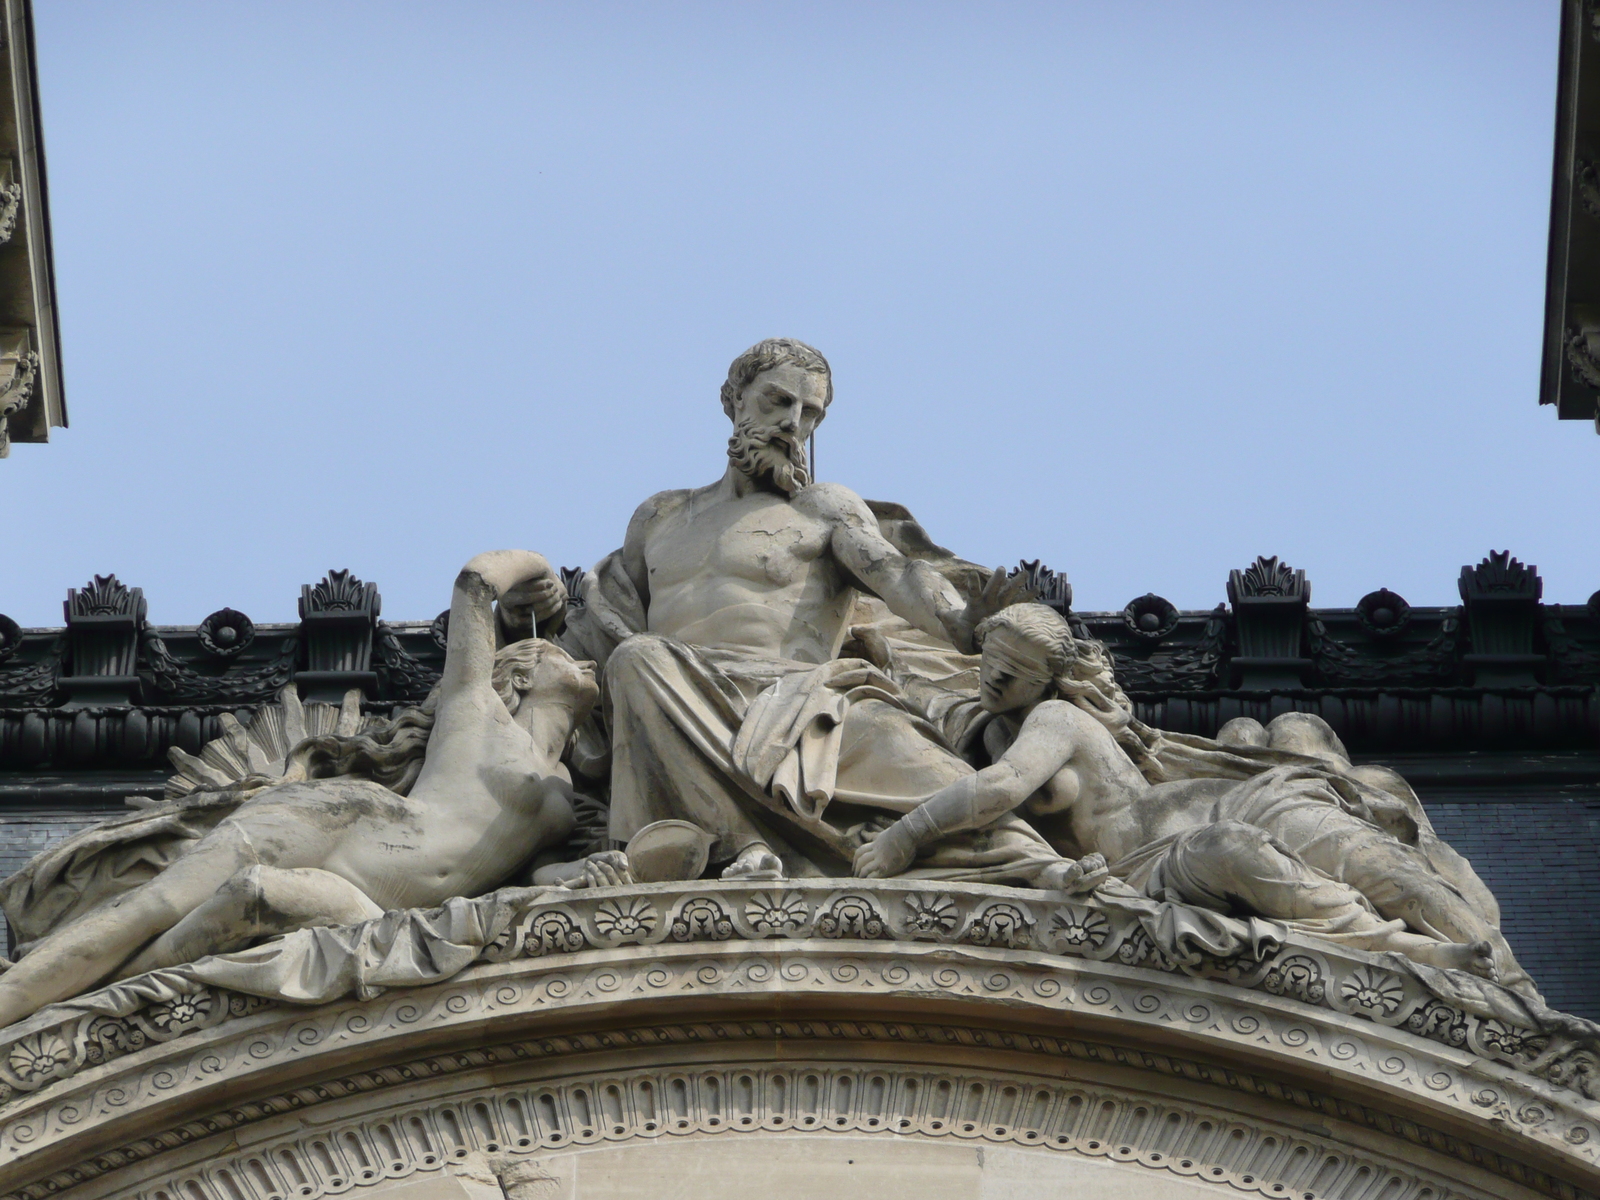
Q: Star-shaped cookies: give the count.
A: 0